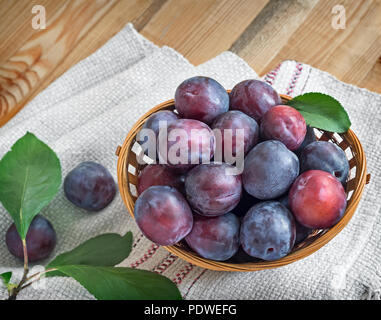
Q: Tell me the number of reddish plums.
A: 2